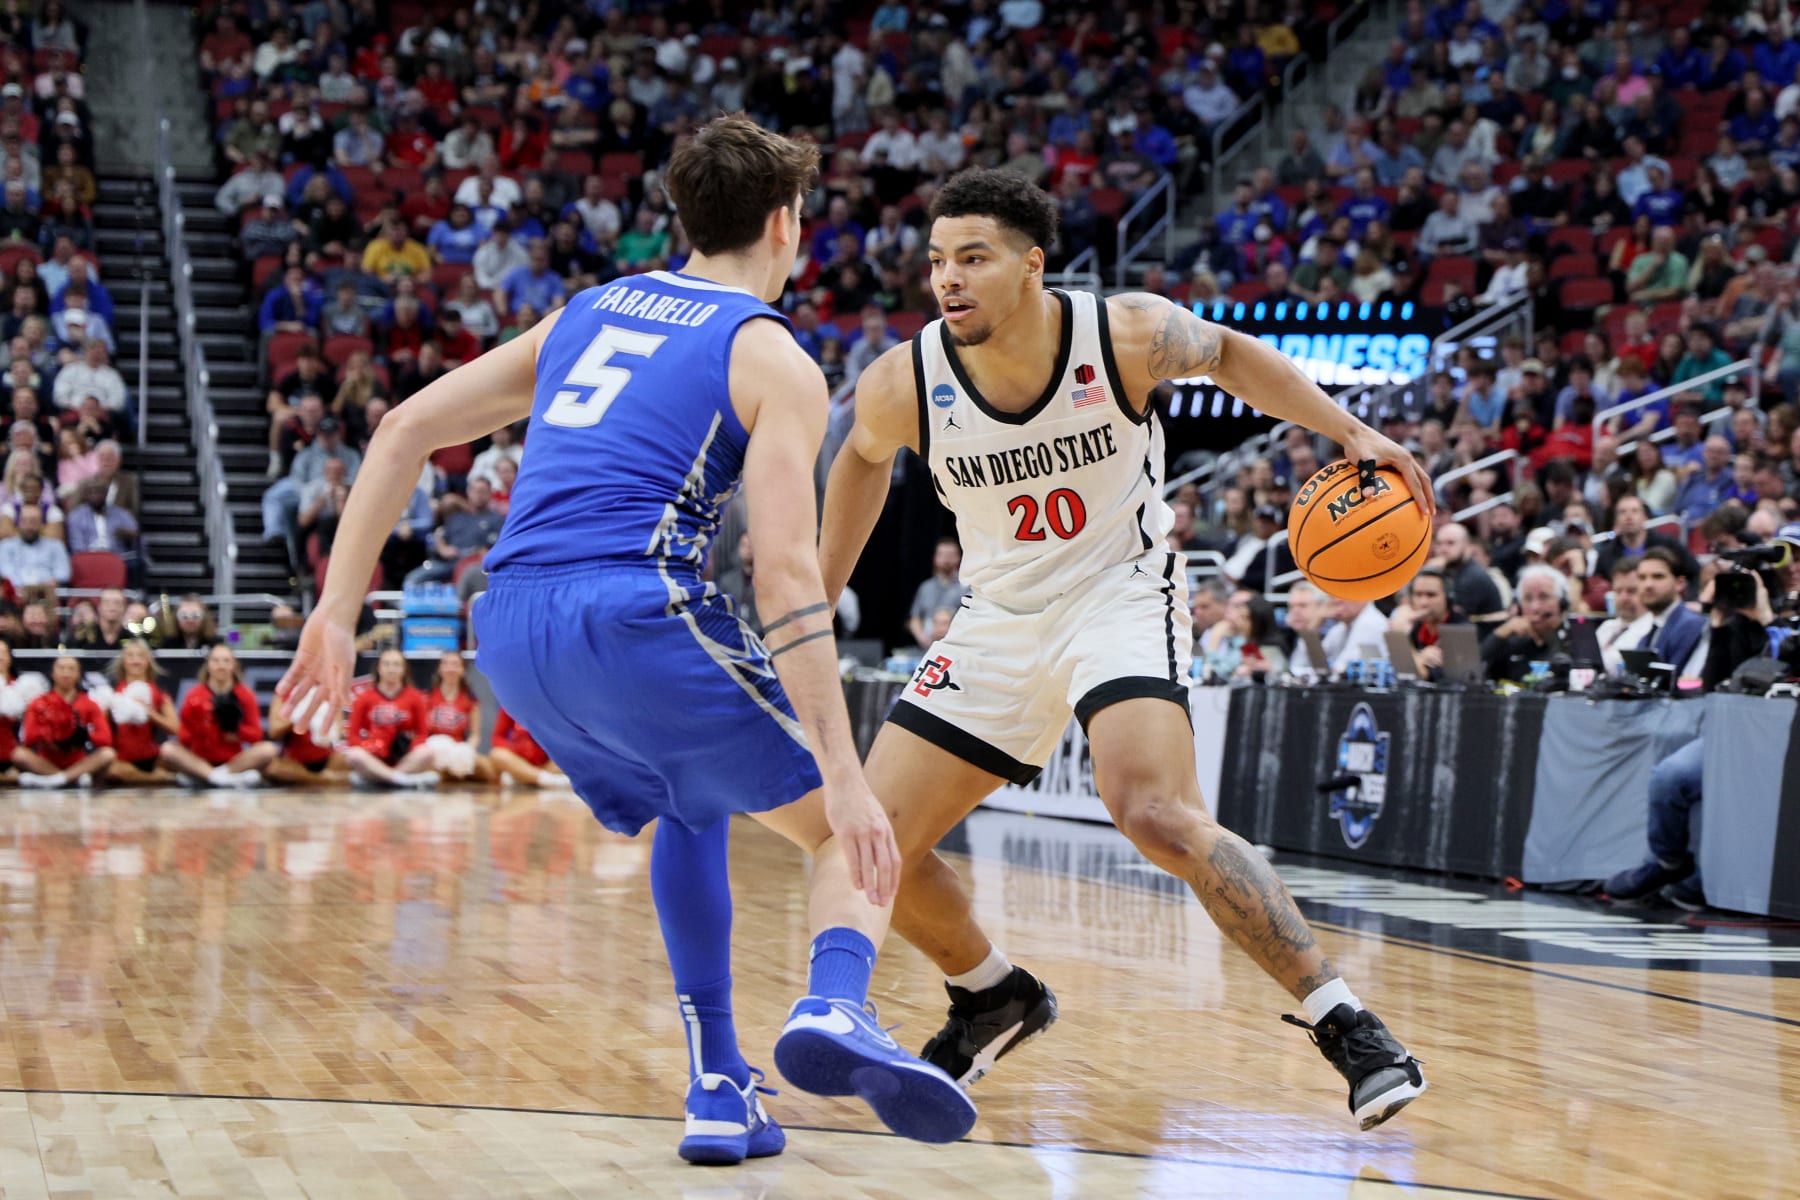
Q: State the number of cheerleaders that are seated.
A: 8